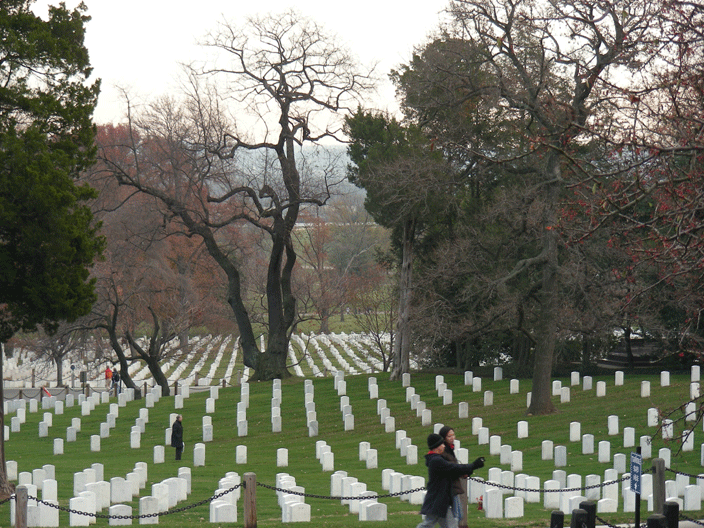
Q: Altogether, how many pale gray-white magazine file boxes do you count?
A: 0